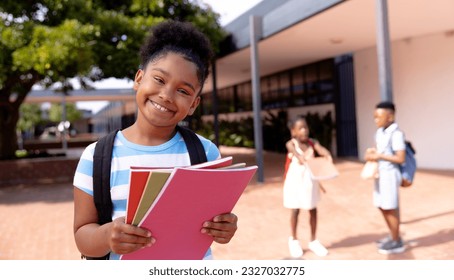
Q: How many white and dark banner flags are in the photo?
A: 0